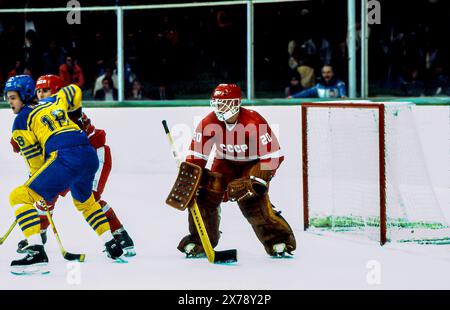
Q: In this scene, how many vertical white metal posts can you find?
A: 4